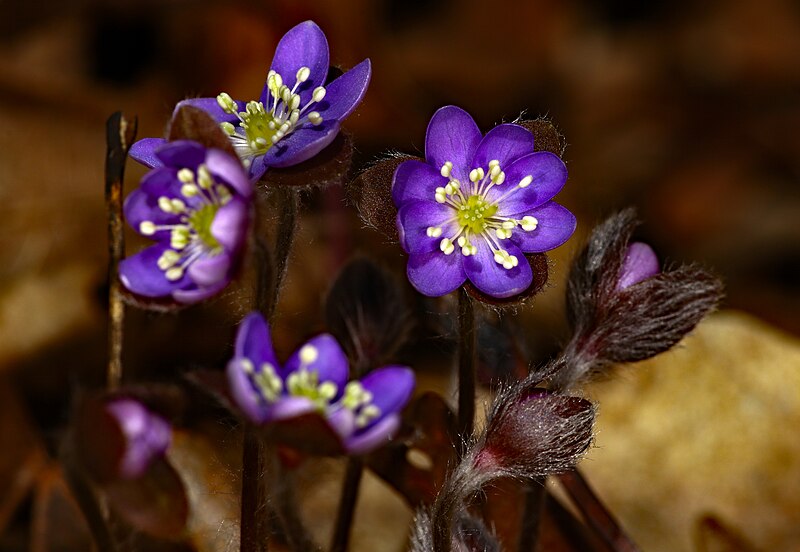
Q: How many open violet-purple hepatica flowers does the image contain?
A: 4